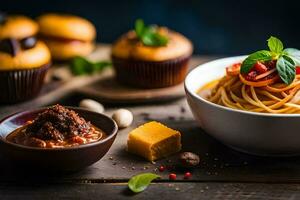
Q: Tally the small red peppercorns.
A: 3